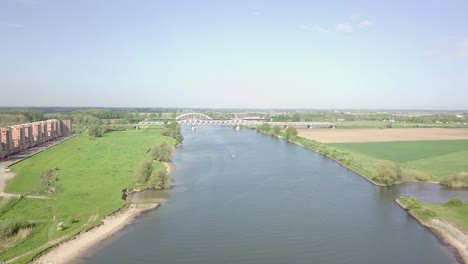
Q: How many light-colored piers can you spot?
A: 2